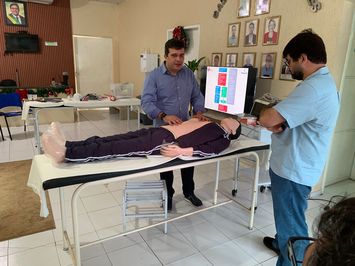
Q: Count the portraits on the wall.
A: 11